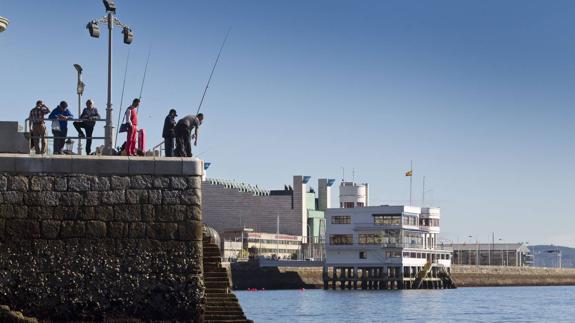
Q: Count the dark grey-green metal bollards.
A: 0